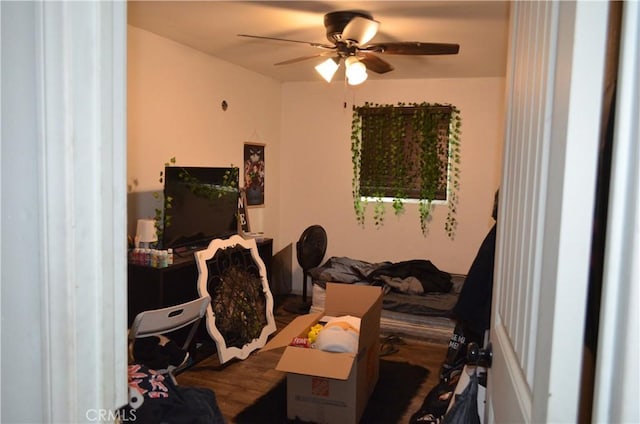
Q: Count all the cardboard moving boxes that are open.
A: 1